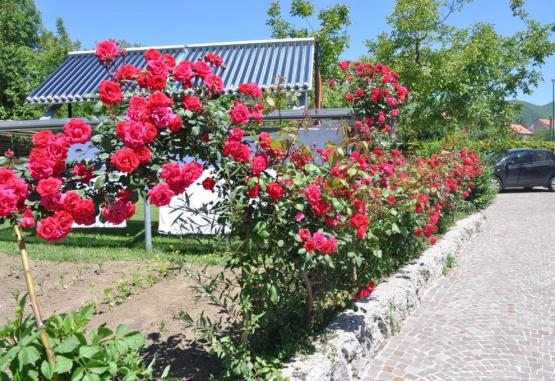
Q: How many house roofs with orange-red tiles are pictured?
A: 2